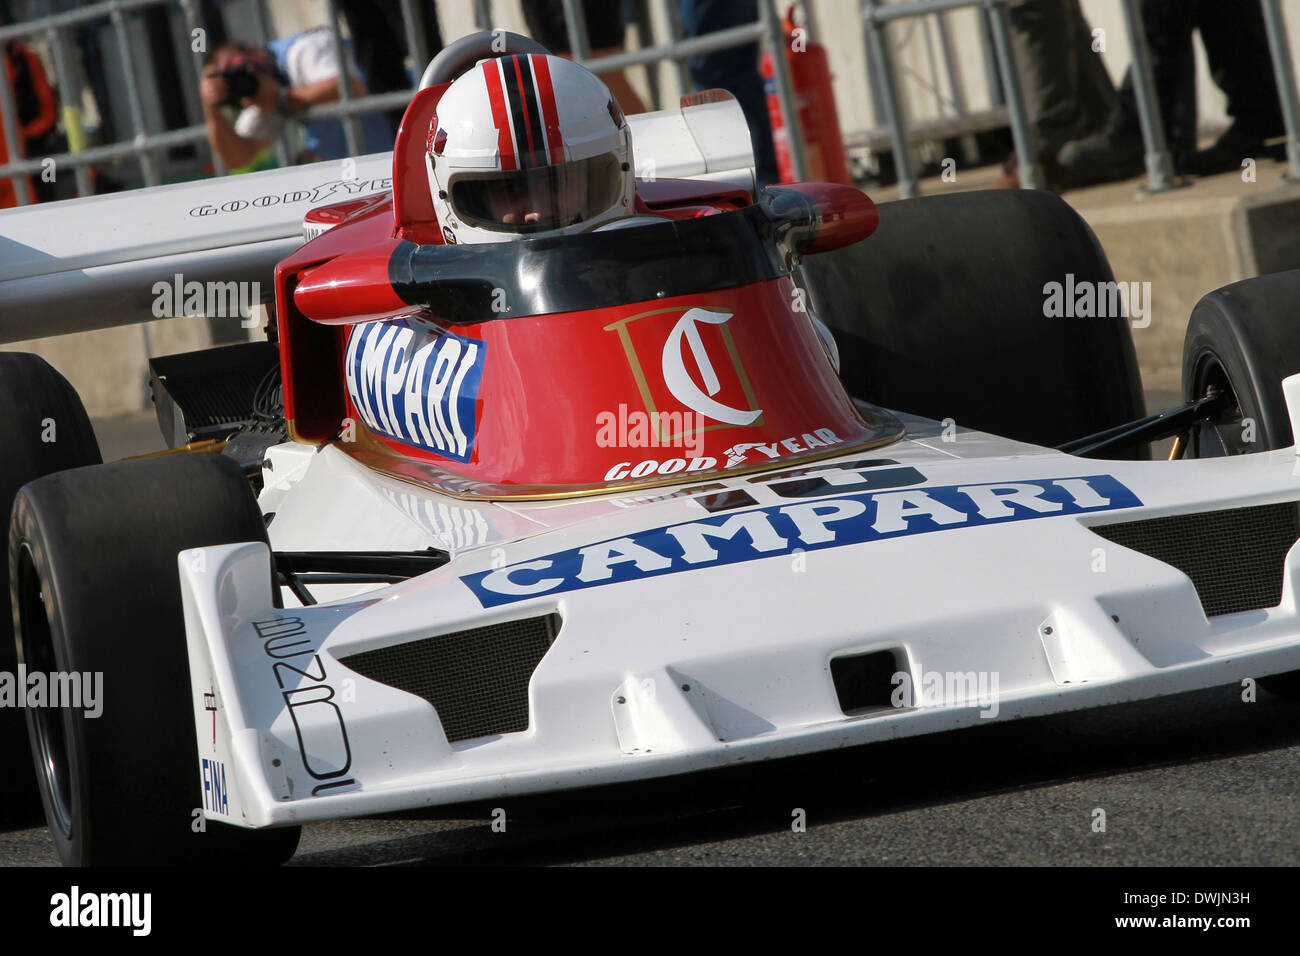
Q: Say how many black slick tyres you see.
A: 4